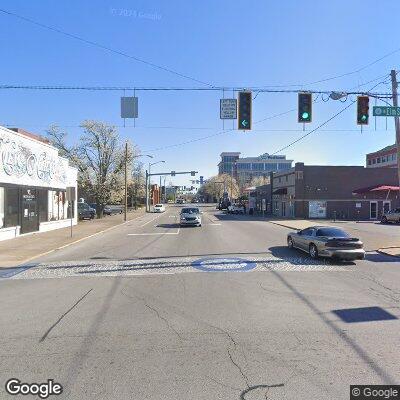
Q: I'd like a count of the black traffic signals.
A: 3